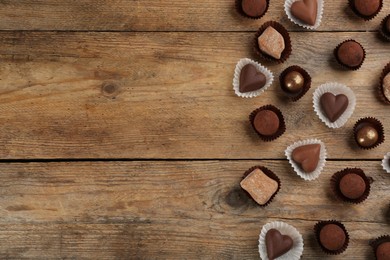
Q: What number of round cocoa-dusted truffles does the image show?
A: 7